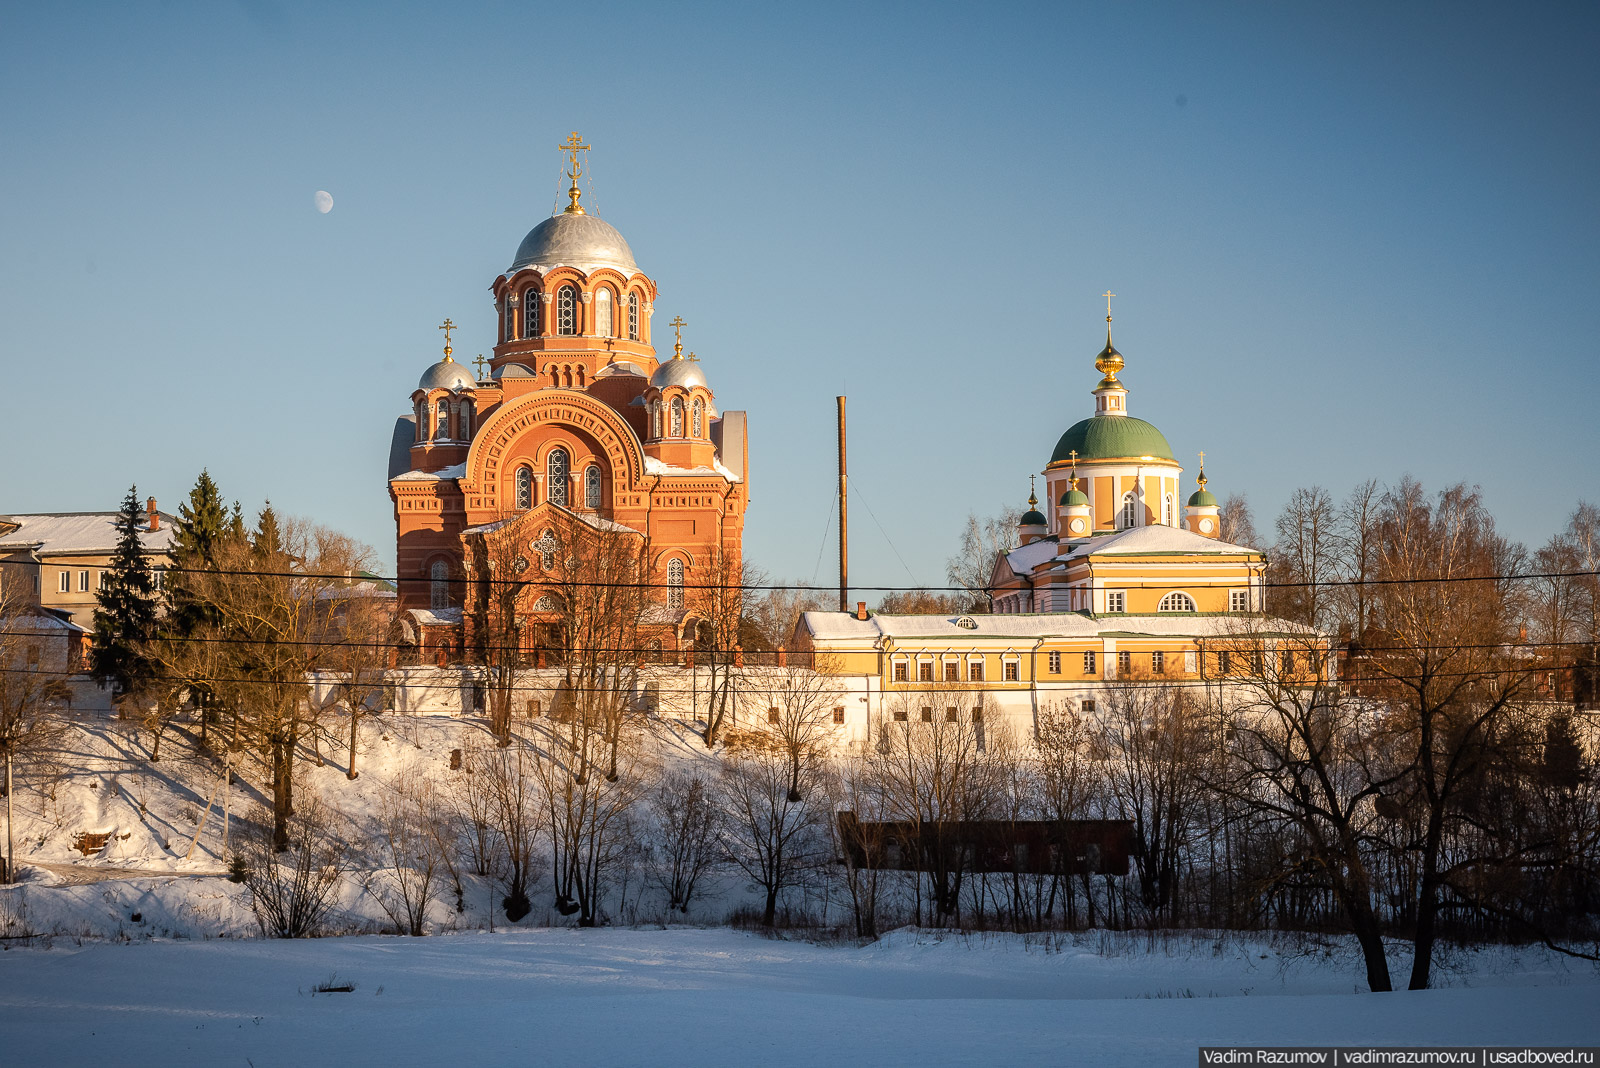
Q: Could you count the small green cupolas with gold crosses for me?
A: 3